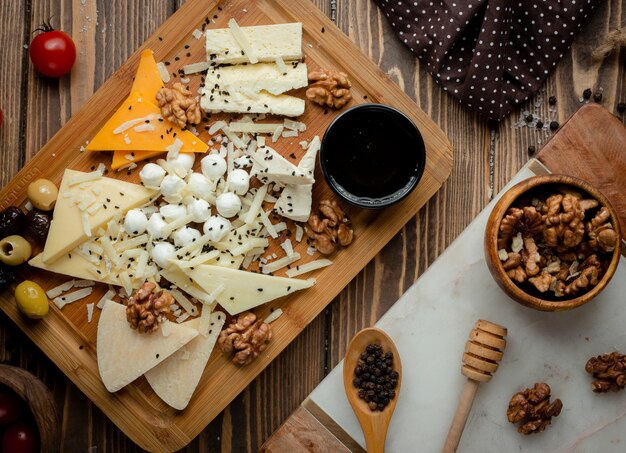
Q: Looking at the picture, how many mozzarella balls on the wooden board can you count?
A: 14